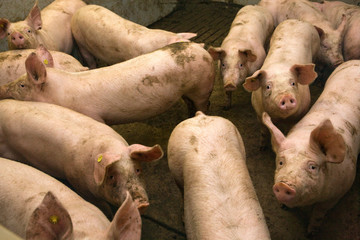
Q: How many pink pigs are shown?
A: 12